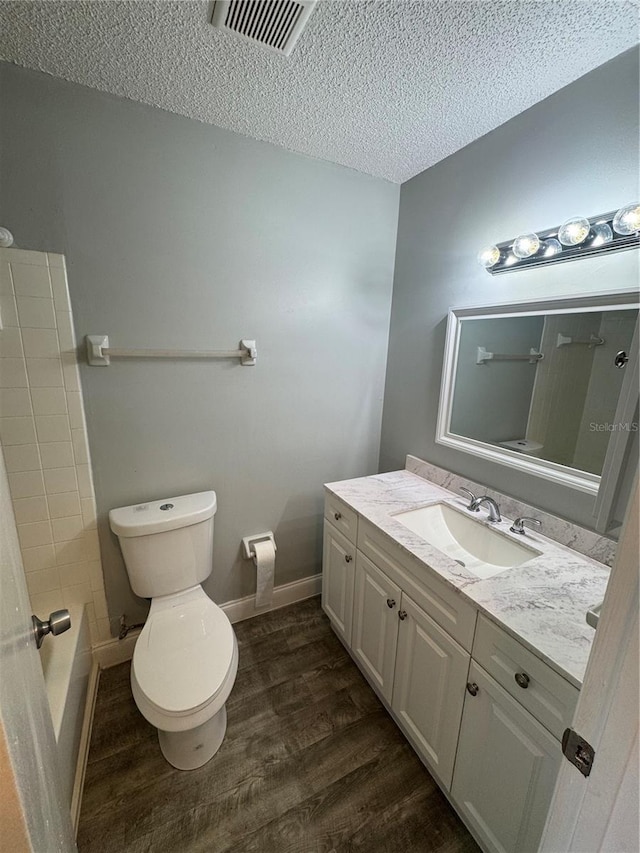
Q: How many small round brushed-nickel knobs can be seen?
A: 6